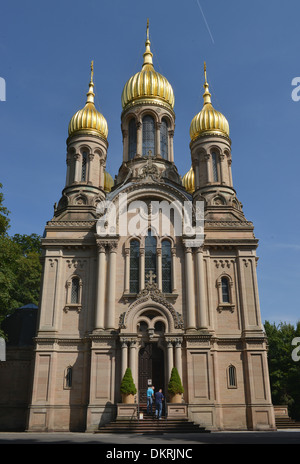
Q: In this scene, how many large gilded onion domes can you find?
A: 3